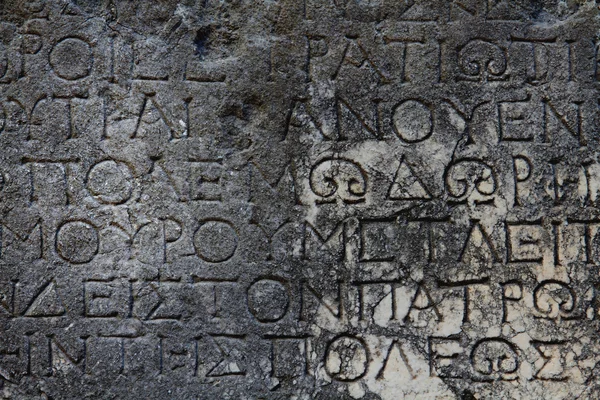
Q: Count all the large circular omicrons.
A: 7